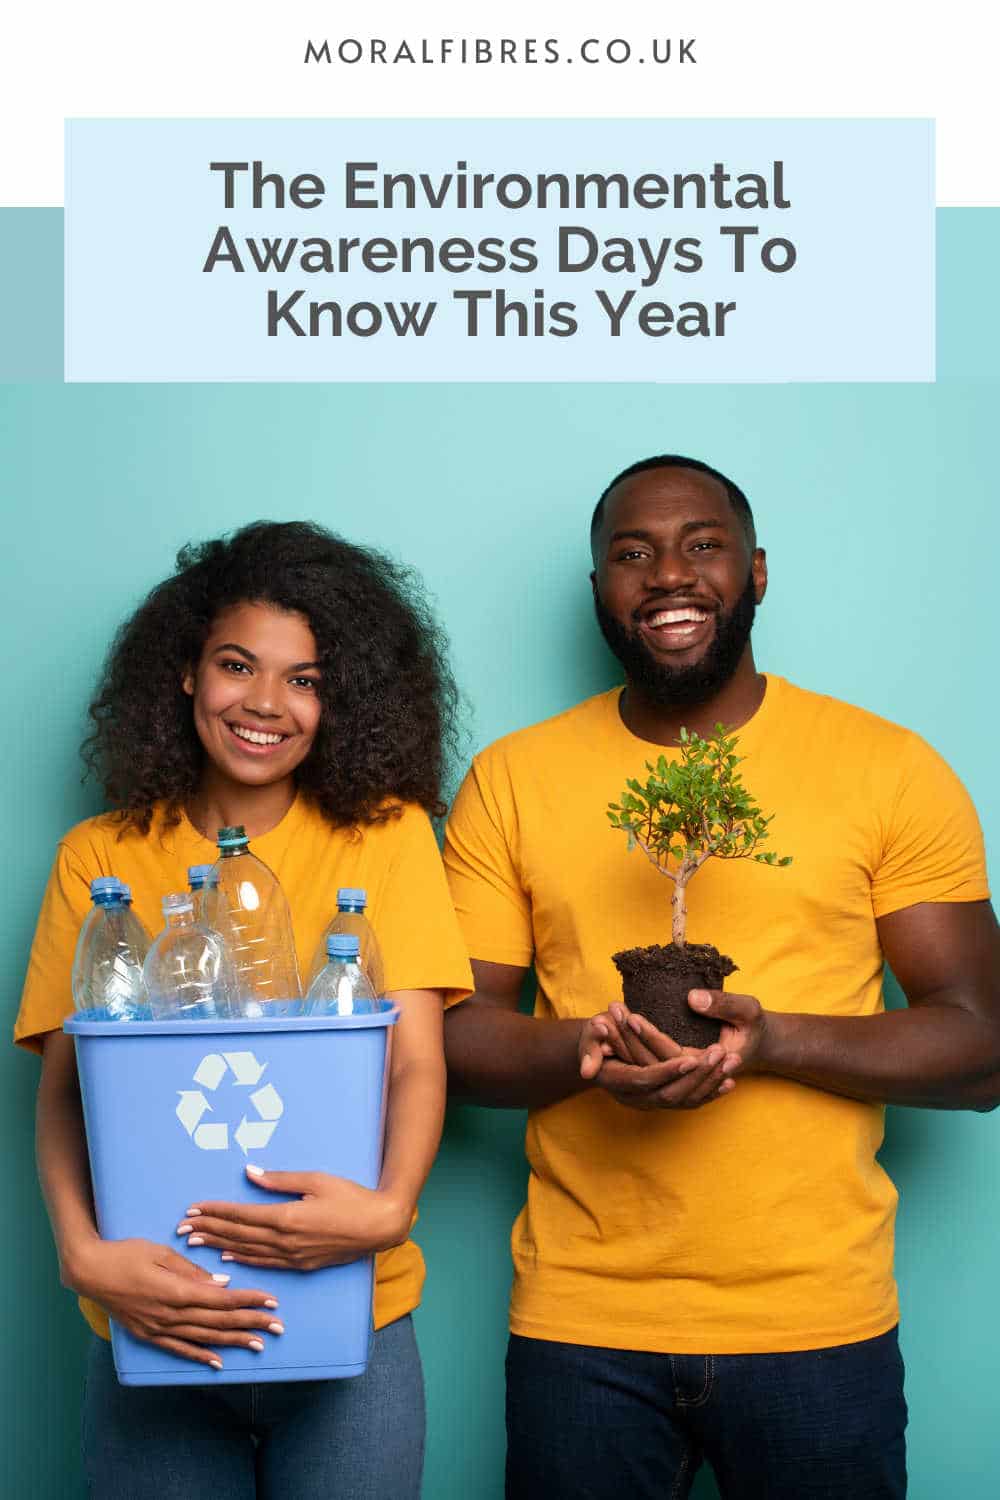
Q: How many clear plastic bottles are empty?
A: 7